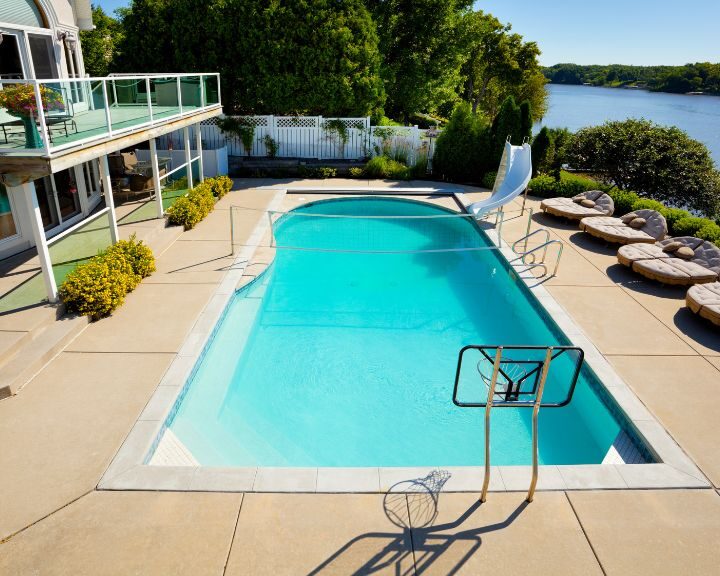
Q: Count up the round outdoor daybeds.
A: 4